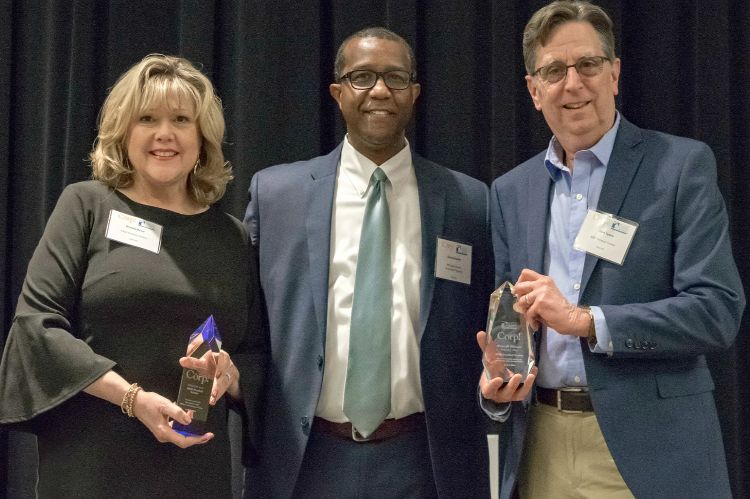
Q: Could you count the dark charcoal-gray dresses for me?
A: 1